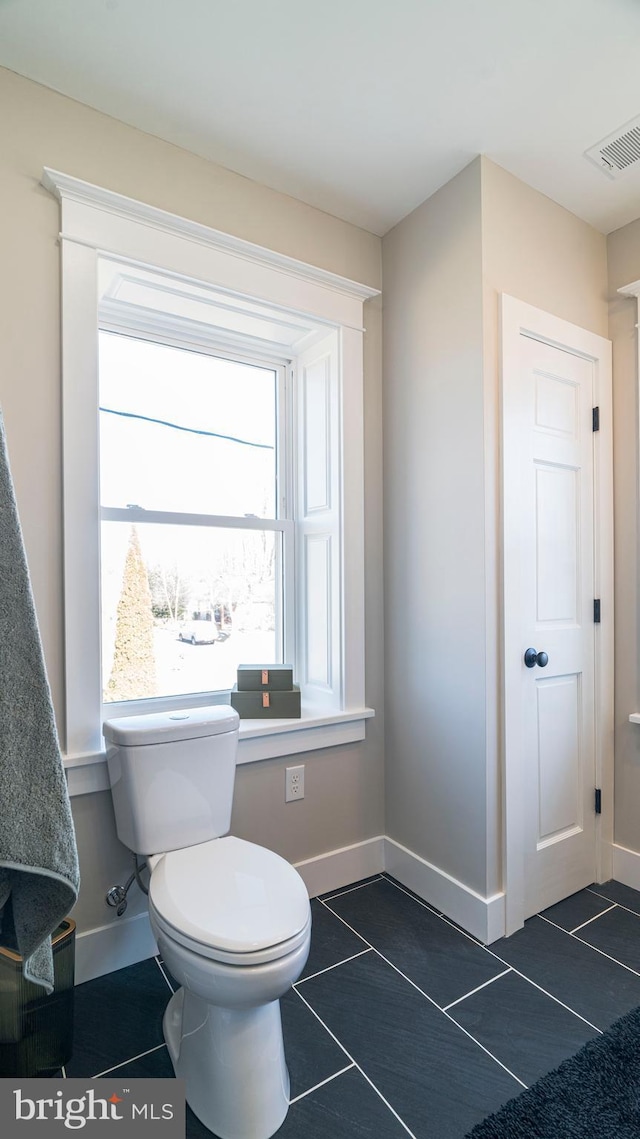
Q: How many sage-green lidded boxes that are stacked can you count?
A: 2